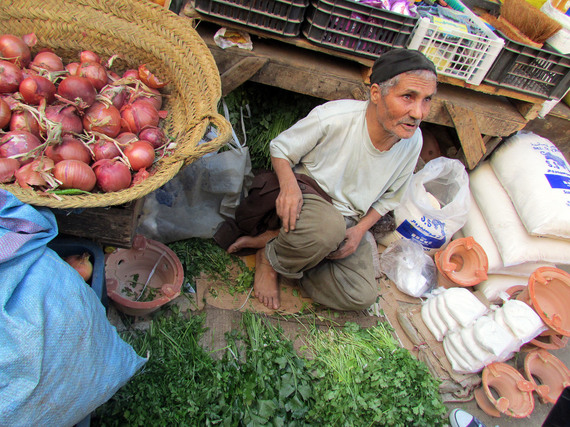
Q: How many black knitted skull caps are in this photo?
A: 1